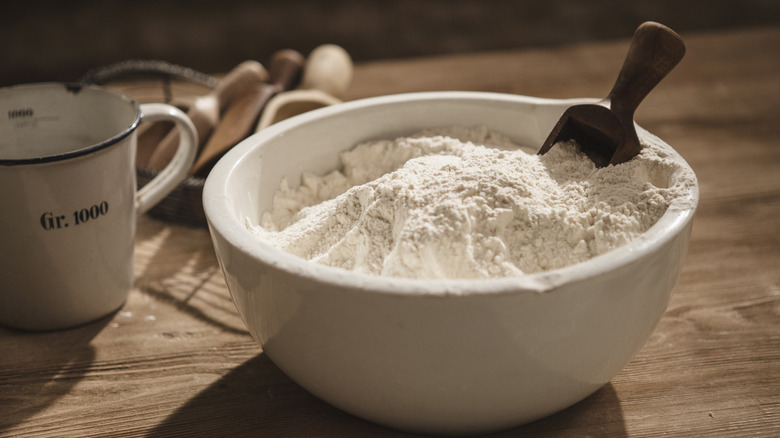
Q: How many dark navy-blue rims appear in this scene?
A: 1